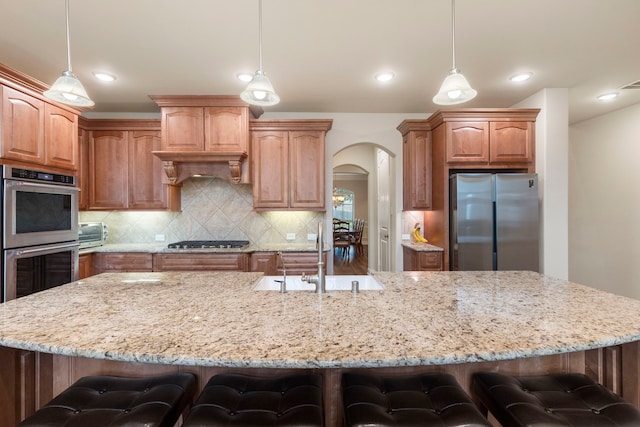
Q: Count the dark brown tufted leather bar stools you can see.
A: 4